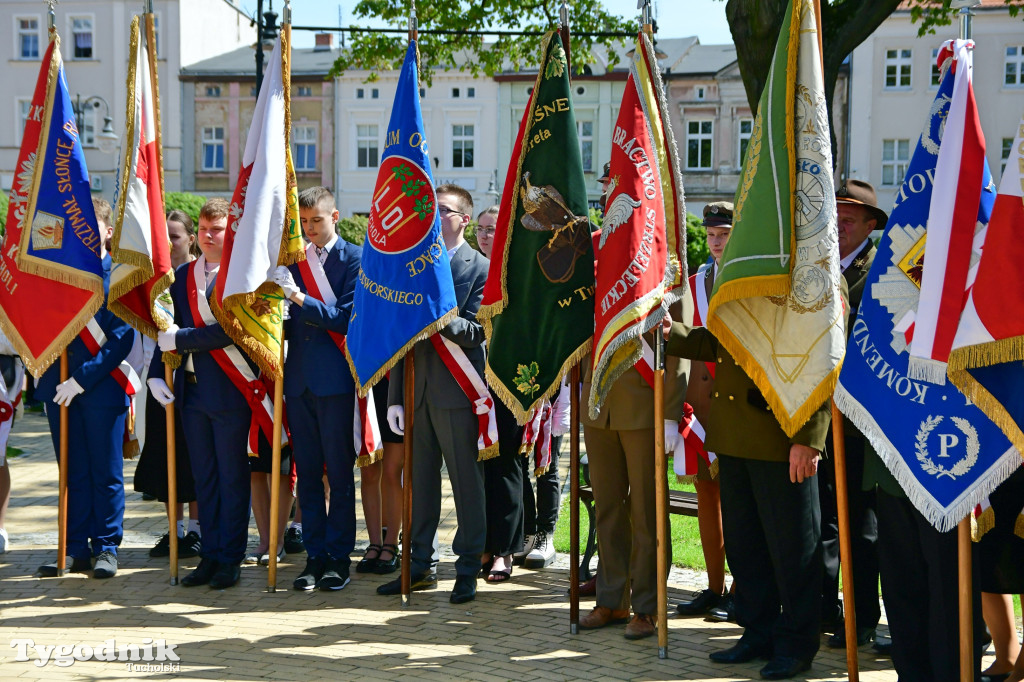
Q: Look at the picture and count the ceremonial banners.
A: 9